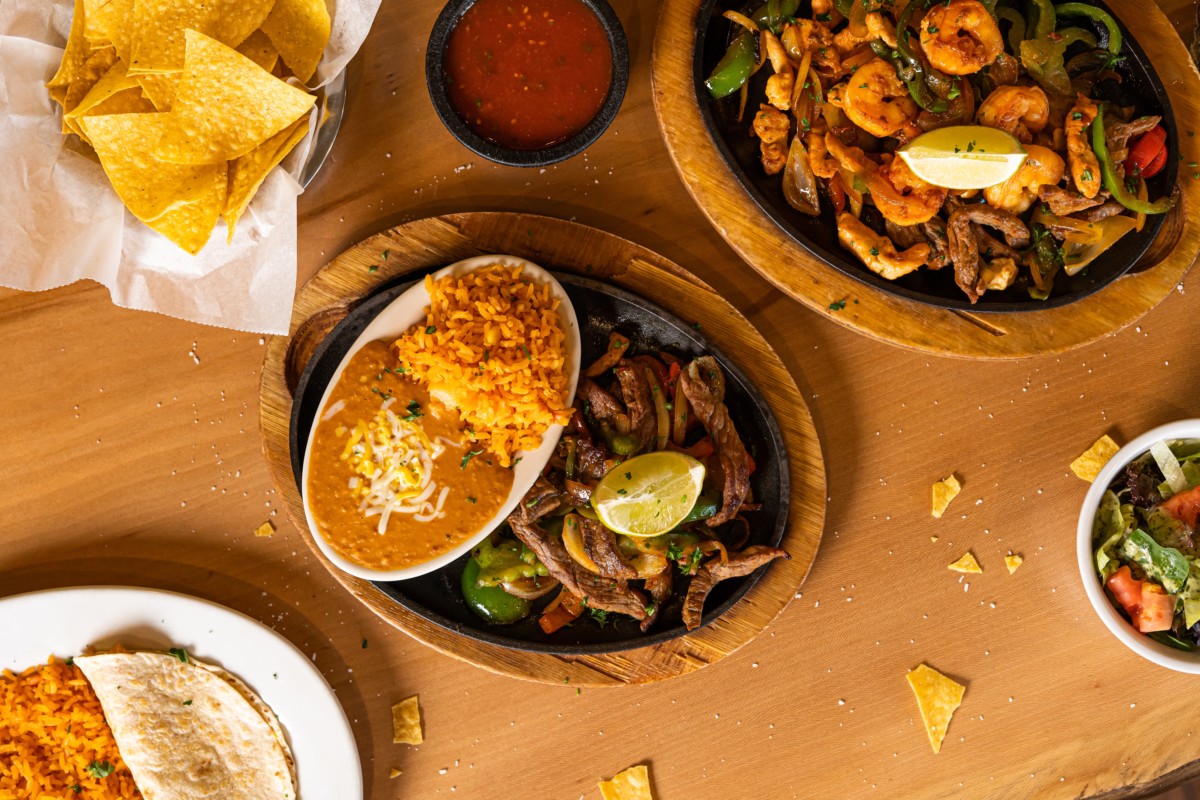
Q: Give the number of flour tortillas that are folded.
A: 1